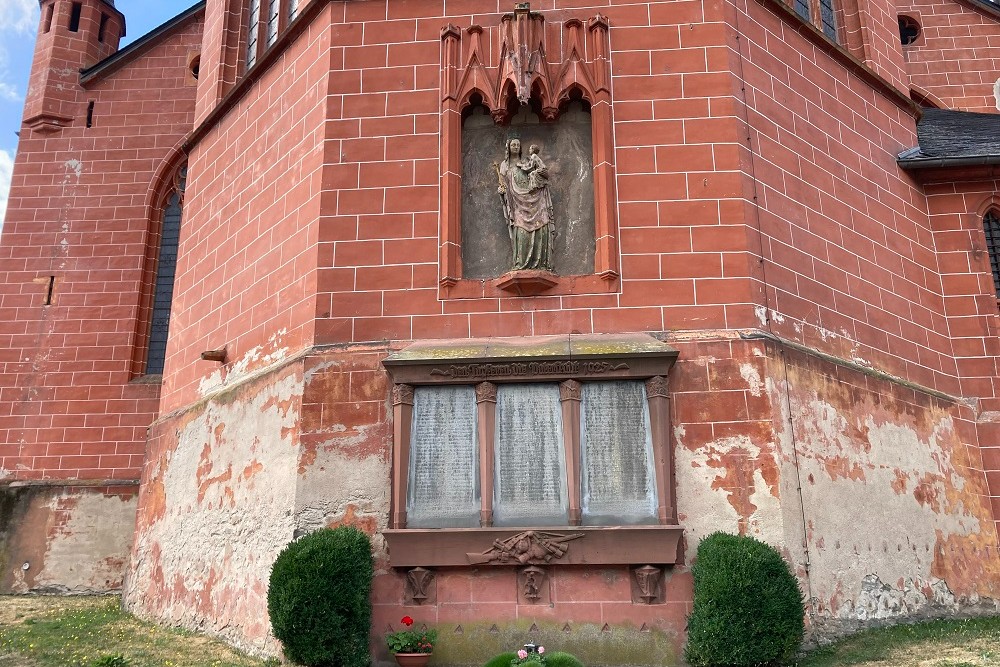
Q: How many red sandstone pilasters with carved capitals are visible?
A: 4